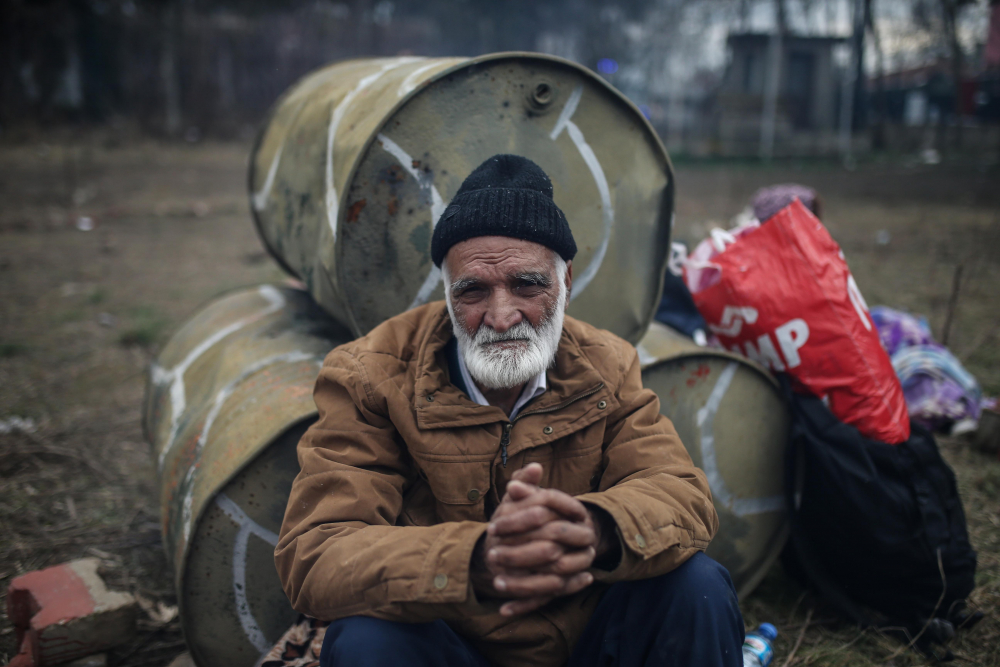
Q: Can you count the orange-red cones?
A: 0